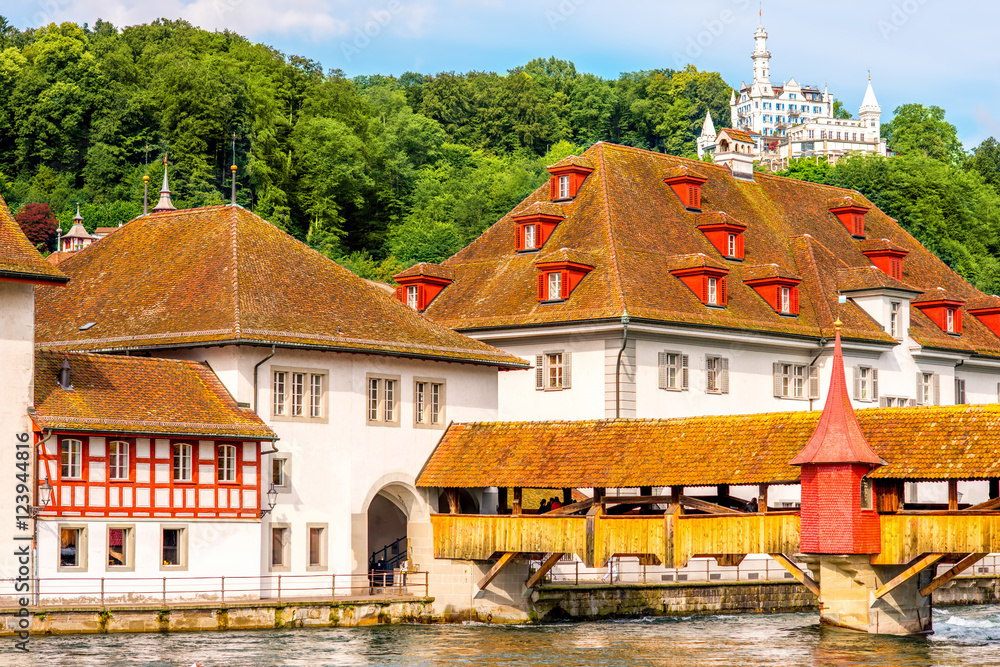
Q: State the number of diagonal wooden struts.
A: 5